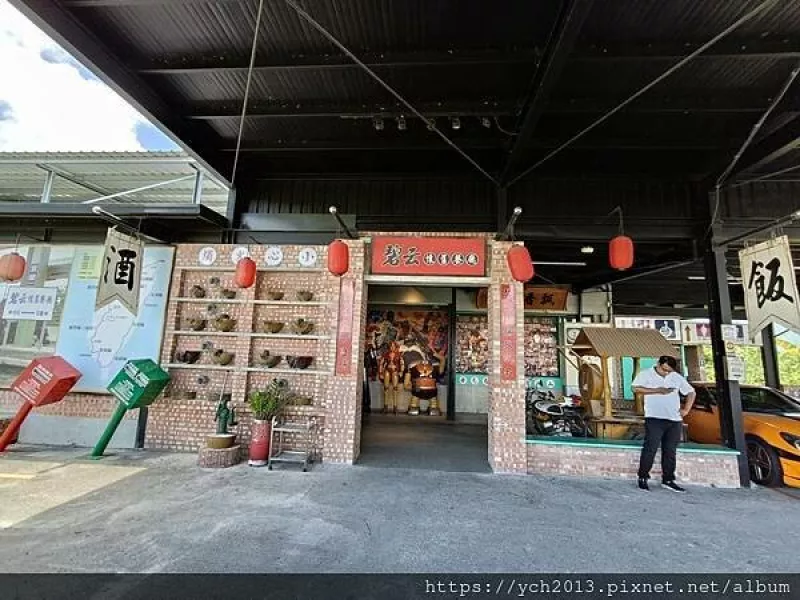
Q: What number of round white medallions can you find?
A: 4